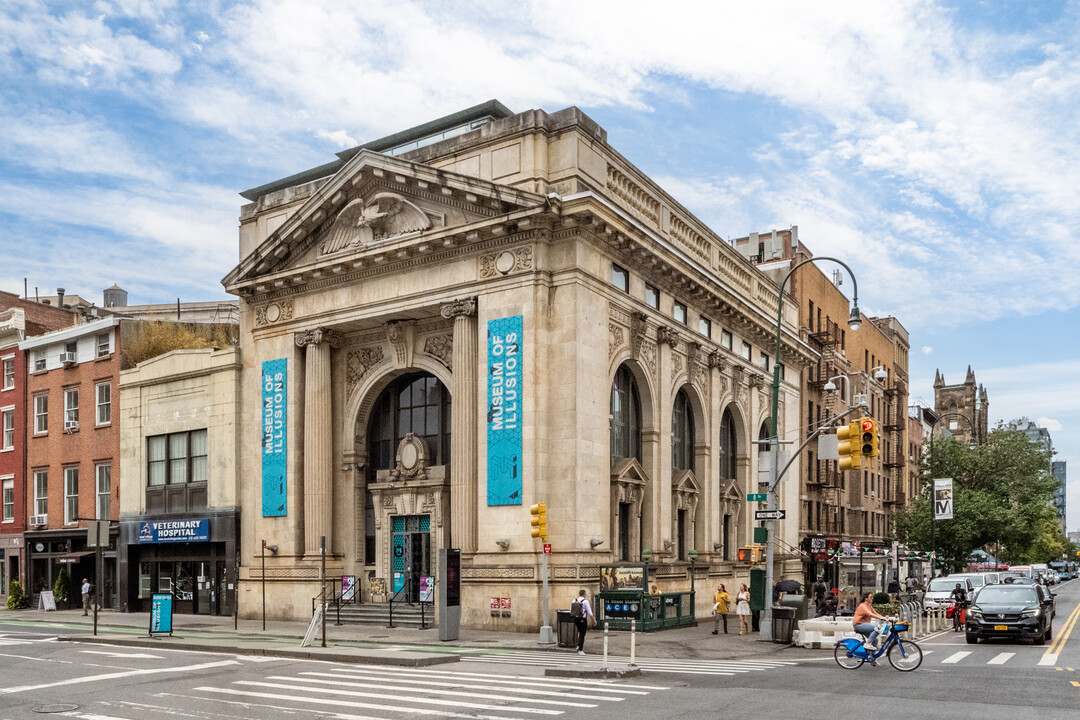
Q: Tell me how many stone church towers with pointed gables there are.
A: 1